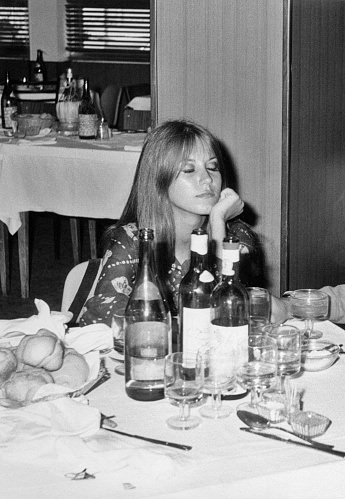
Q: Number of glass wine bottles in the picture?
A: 7